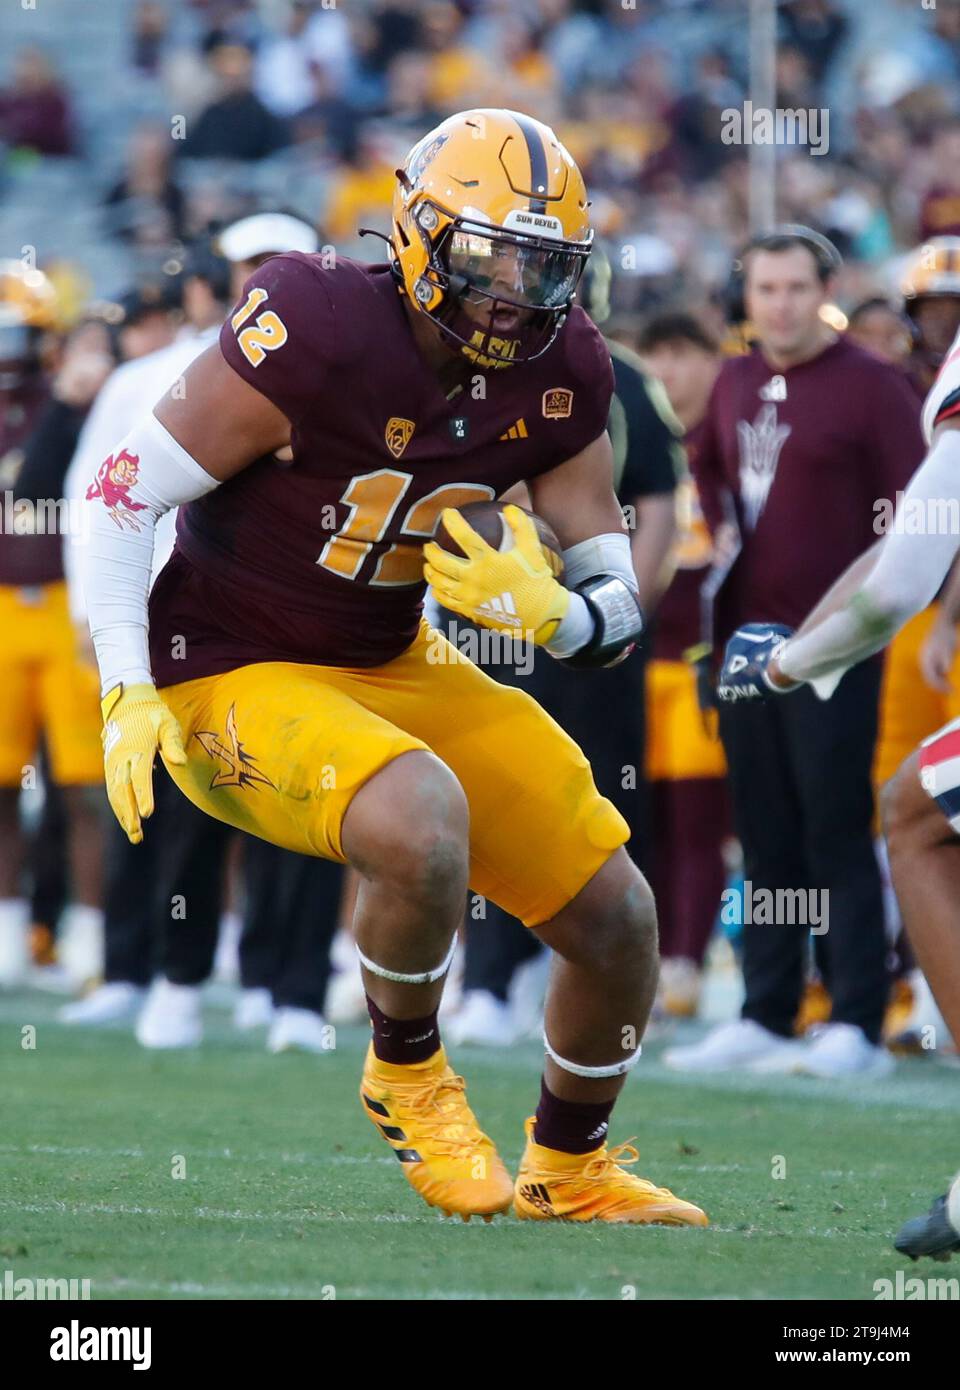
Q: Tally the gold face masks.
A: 0